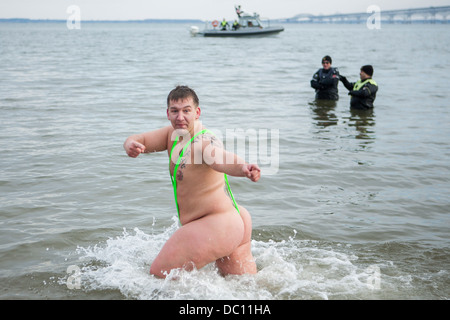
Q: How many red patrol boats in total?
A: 0